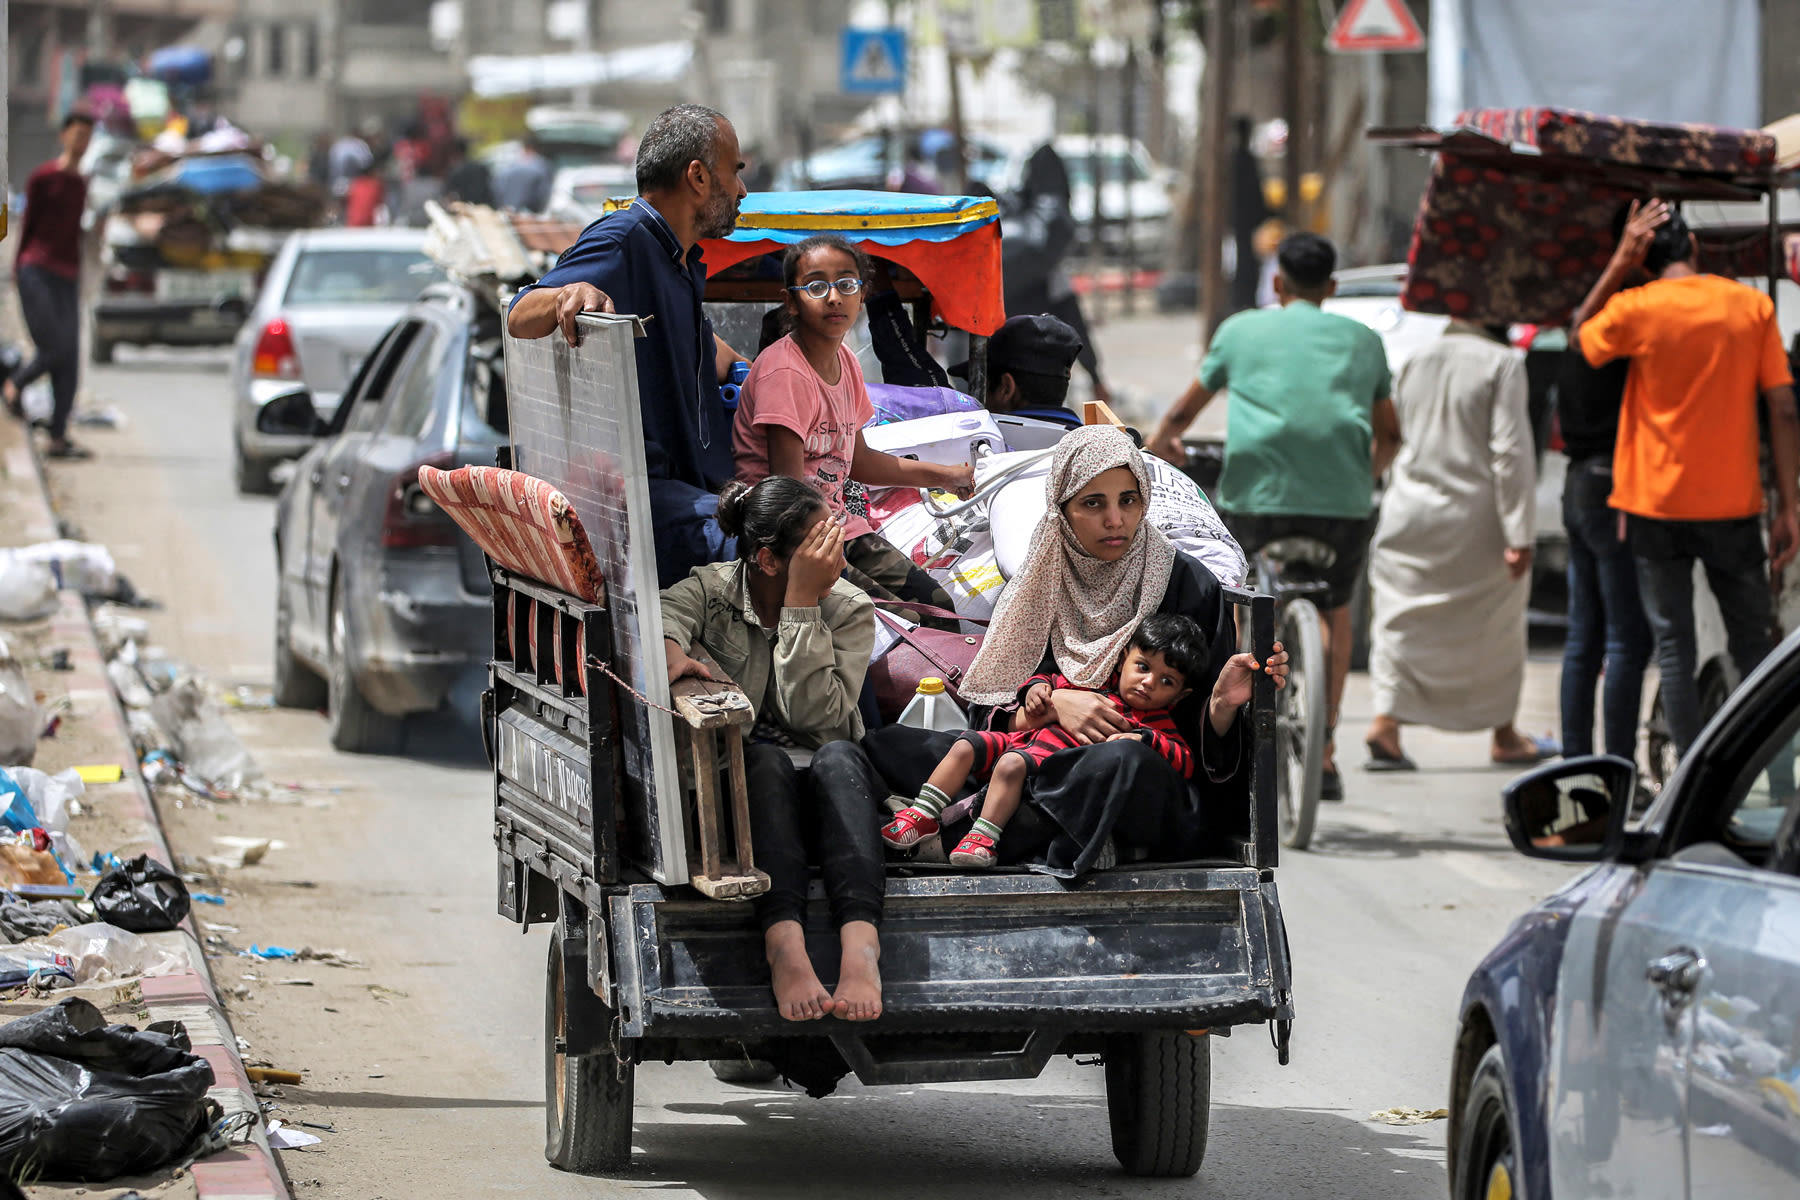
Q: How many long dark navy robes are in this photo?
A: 1